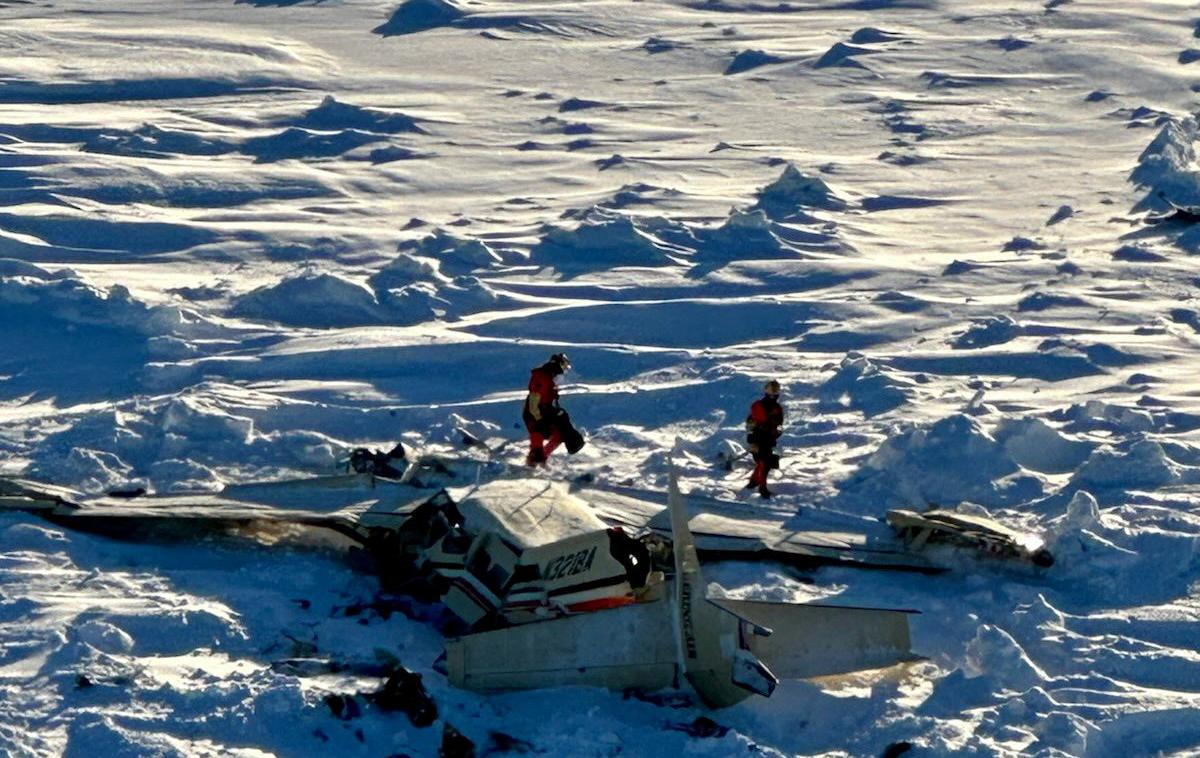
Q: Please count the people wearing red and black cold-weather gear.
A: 2